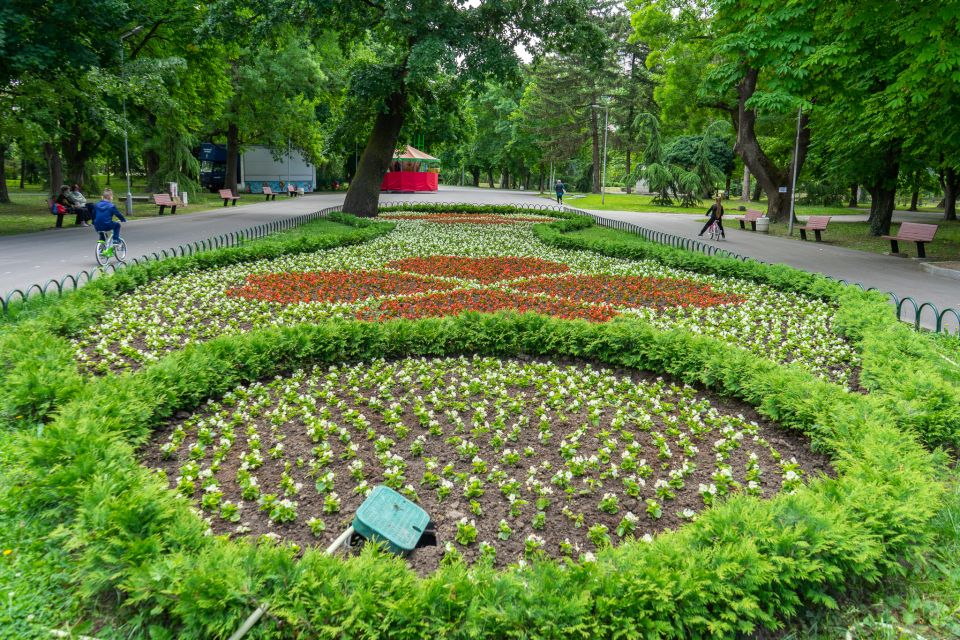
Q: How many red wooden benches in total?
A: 8